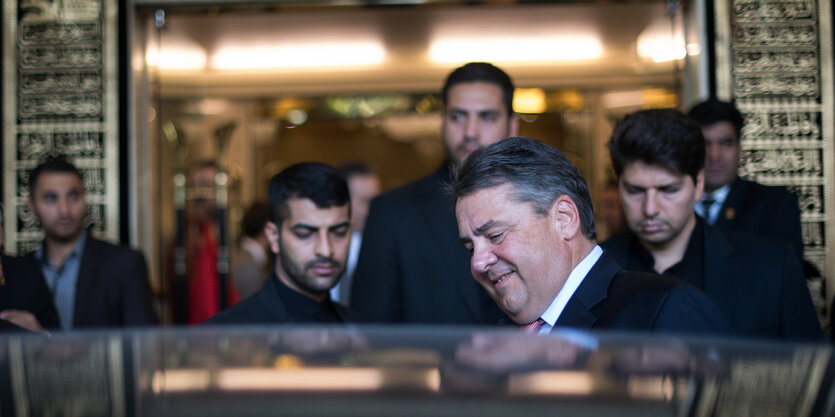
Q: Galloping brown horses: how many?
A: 0